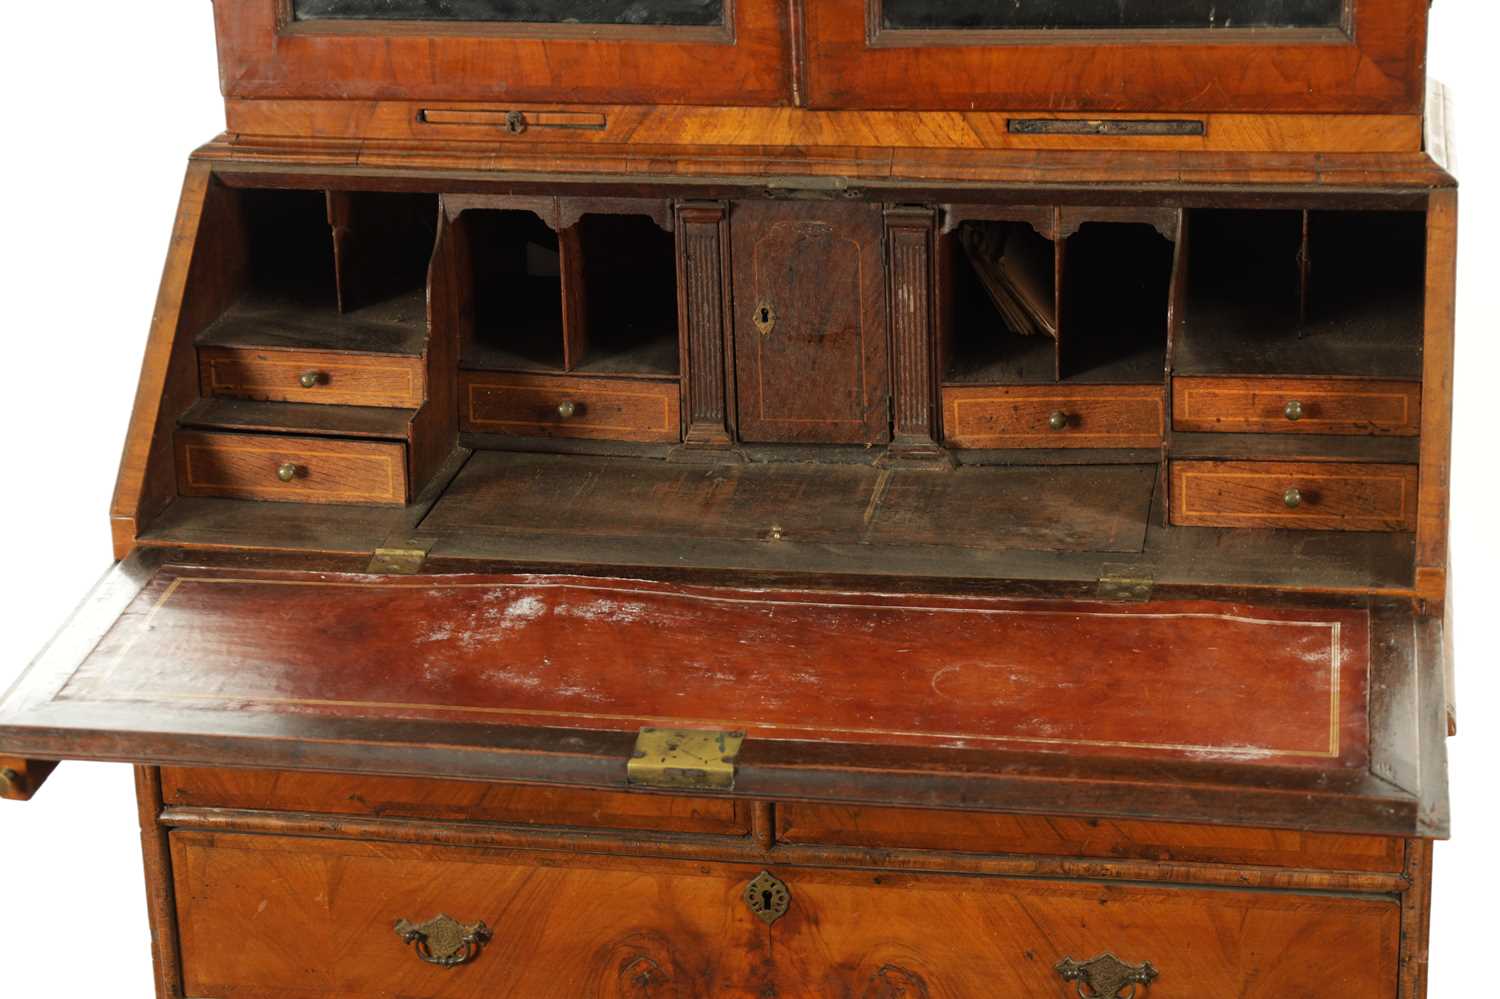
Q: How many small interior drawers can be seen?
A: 6